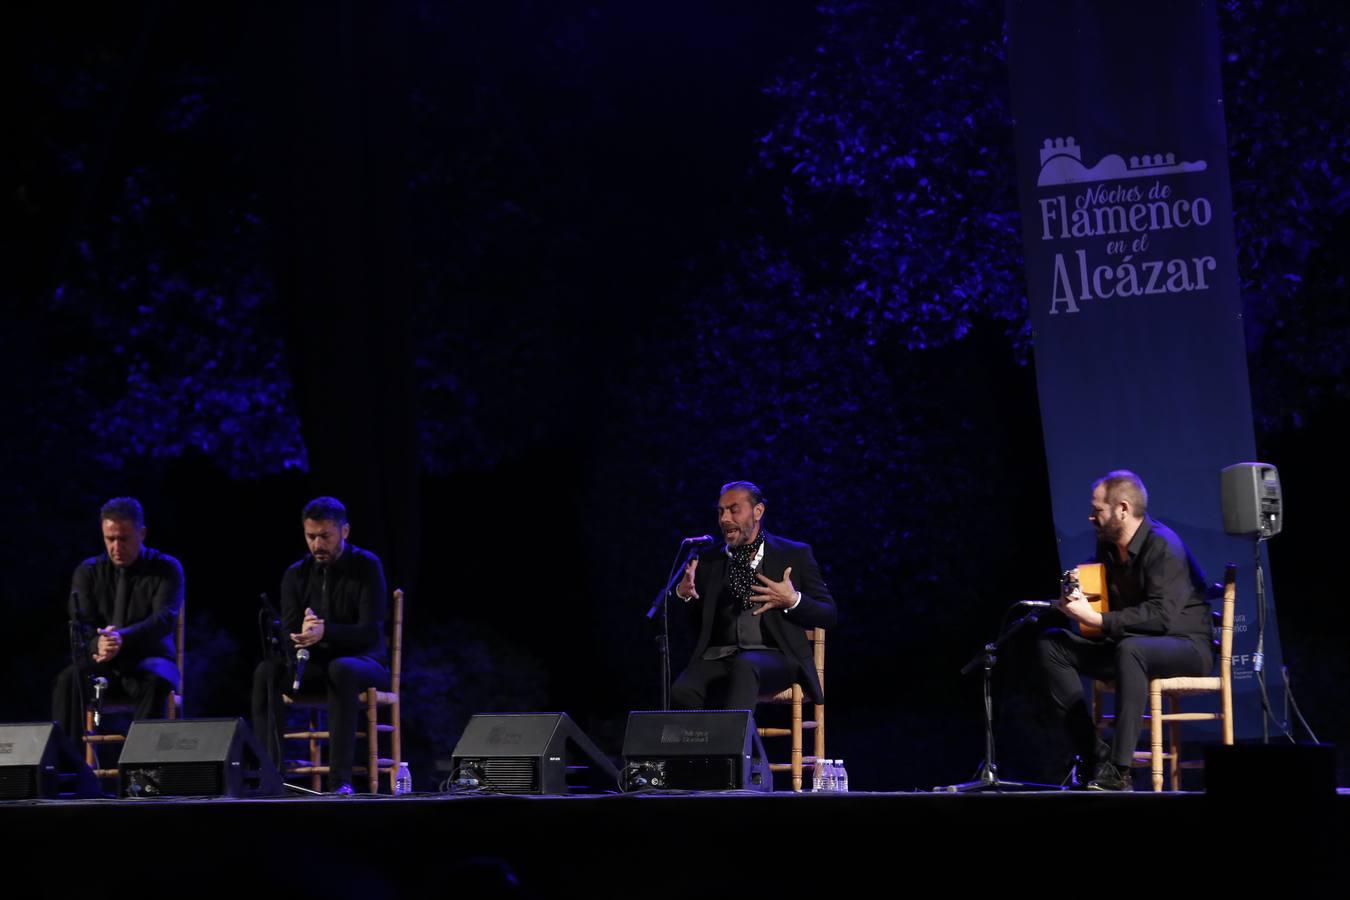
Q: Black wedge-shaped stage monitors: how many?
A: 4